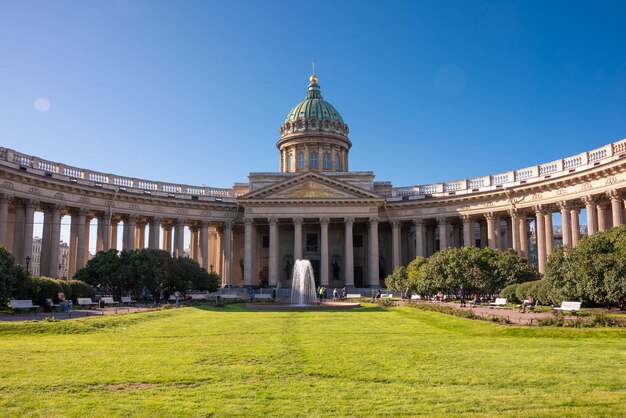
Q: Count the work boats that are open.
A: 0